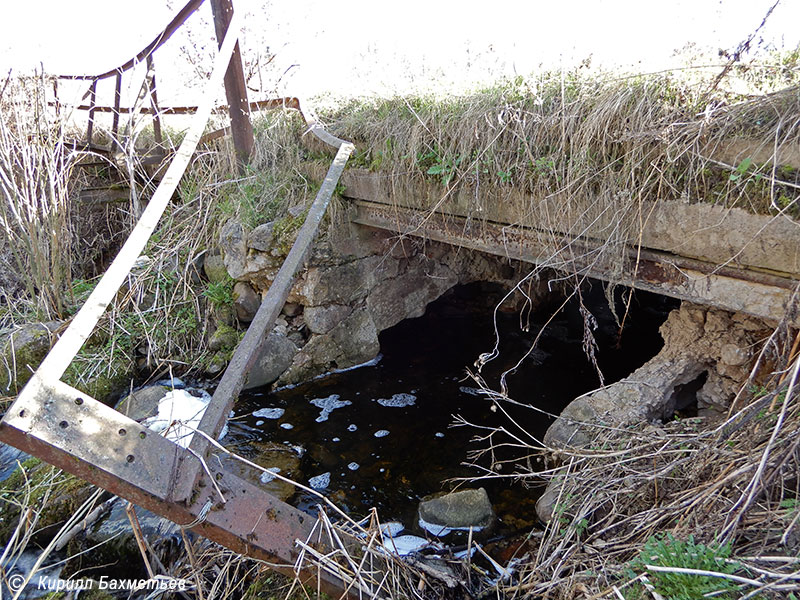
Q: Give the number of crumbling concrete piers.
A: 2